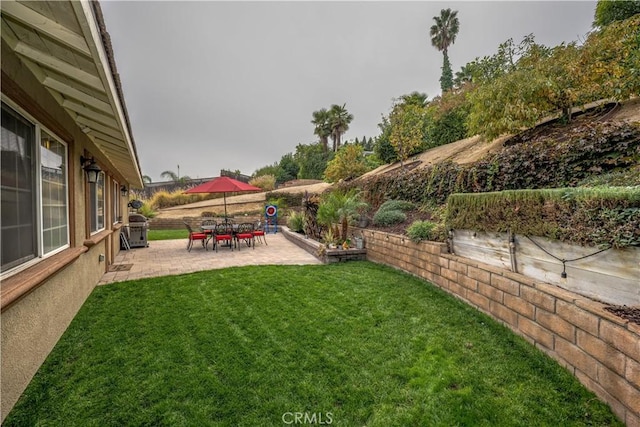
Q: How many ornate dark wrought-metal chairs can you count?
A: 6